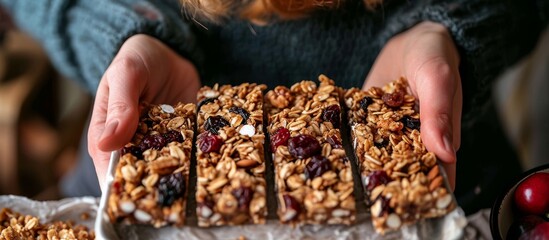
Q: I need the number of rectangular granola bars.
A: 4